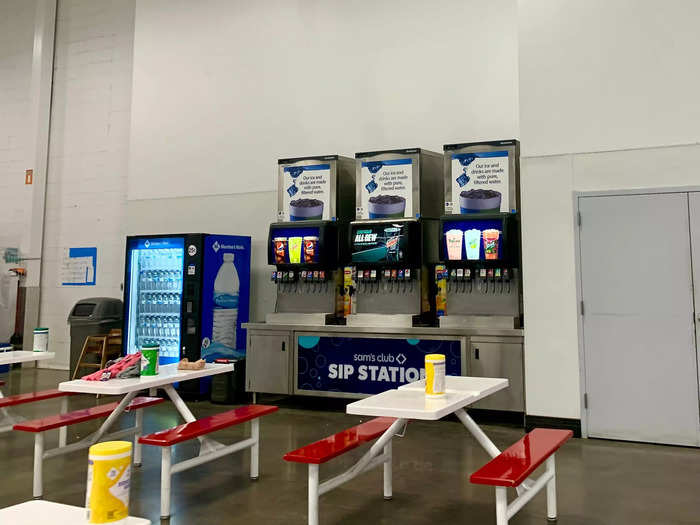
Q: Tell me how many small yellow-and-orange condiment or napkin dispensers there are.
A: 2